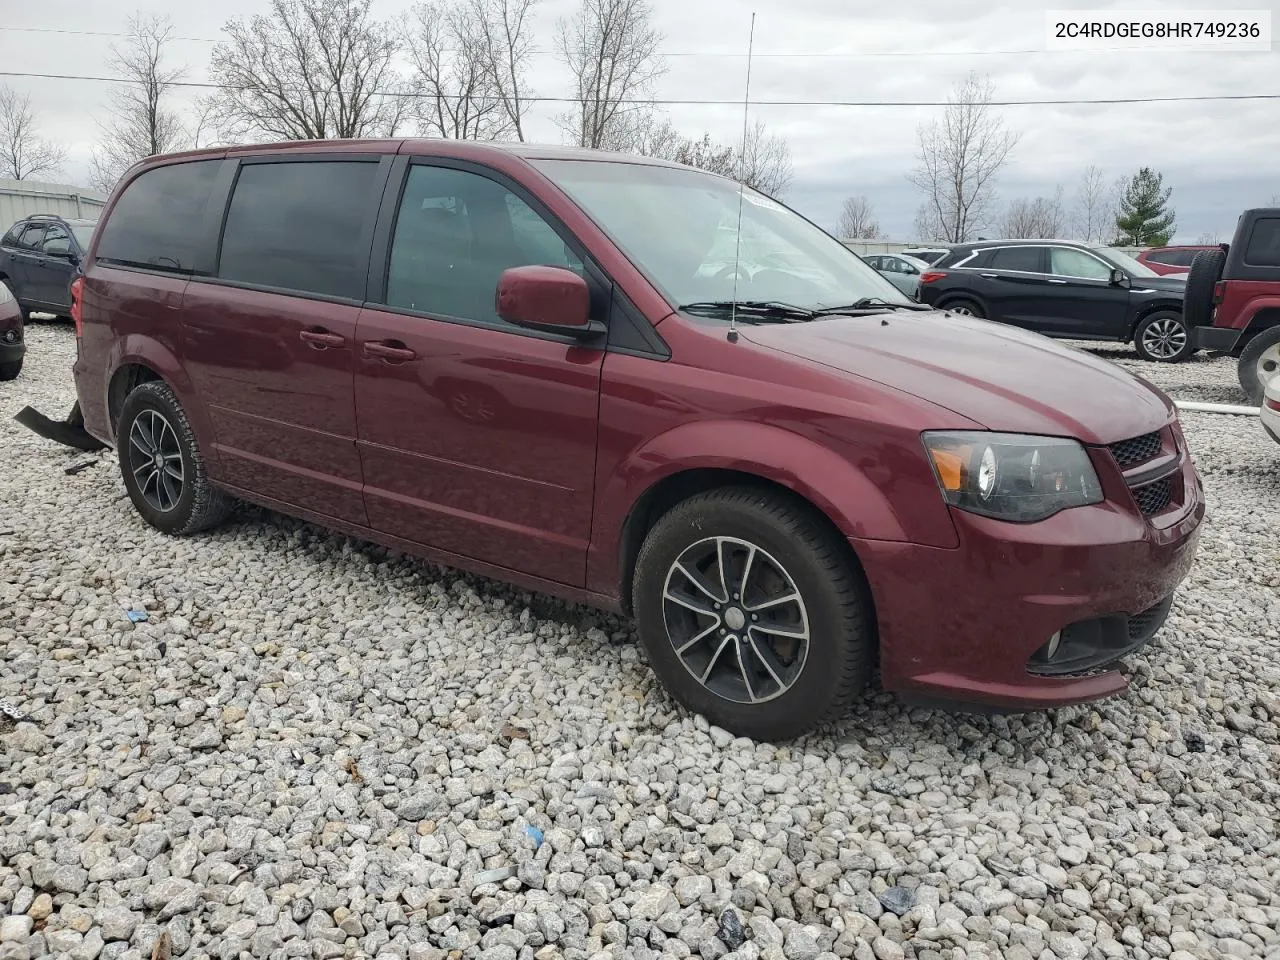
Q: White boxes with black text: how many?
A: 1